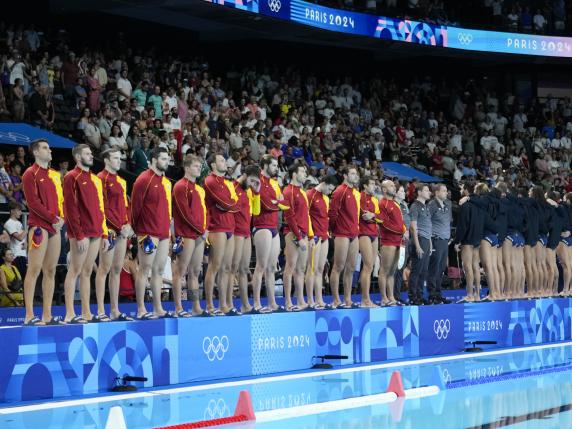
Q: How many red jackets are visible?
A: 13